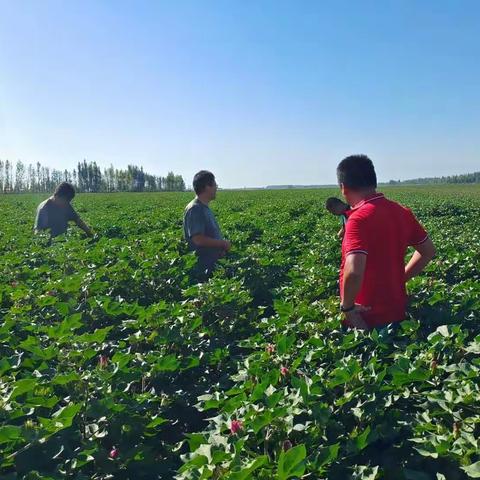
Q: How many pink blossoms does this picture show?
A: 5